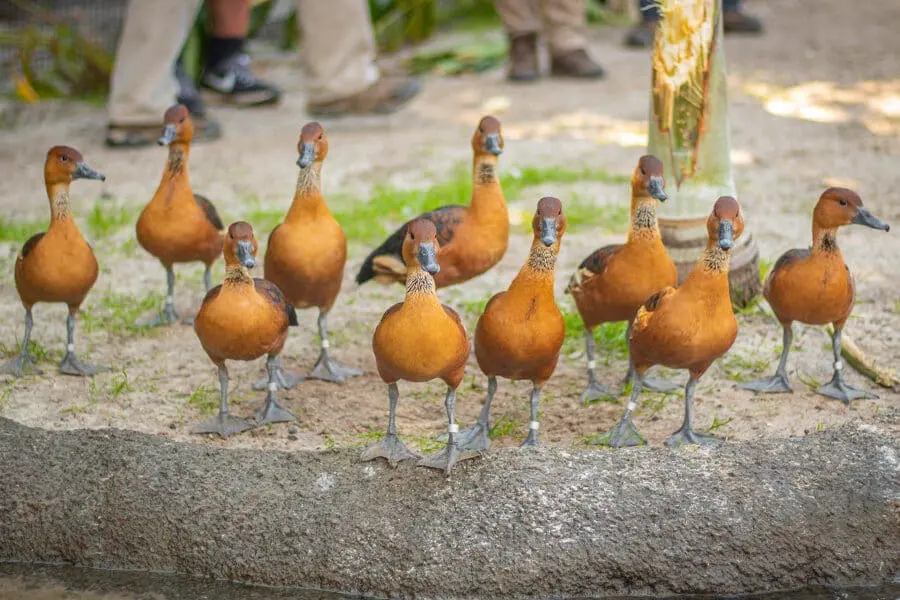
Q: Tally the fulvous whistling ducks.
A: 10